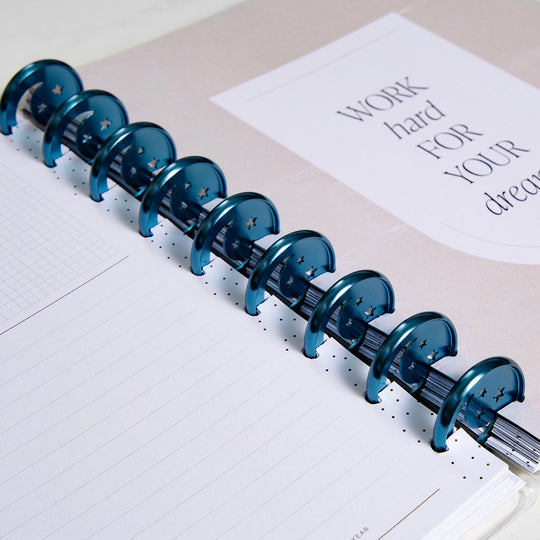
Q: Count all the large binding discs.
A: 9